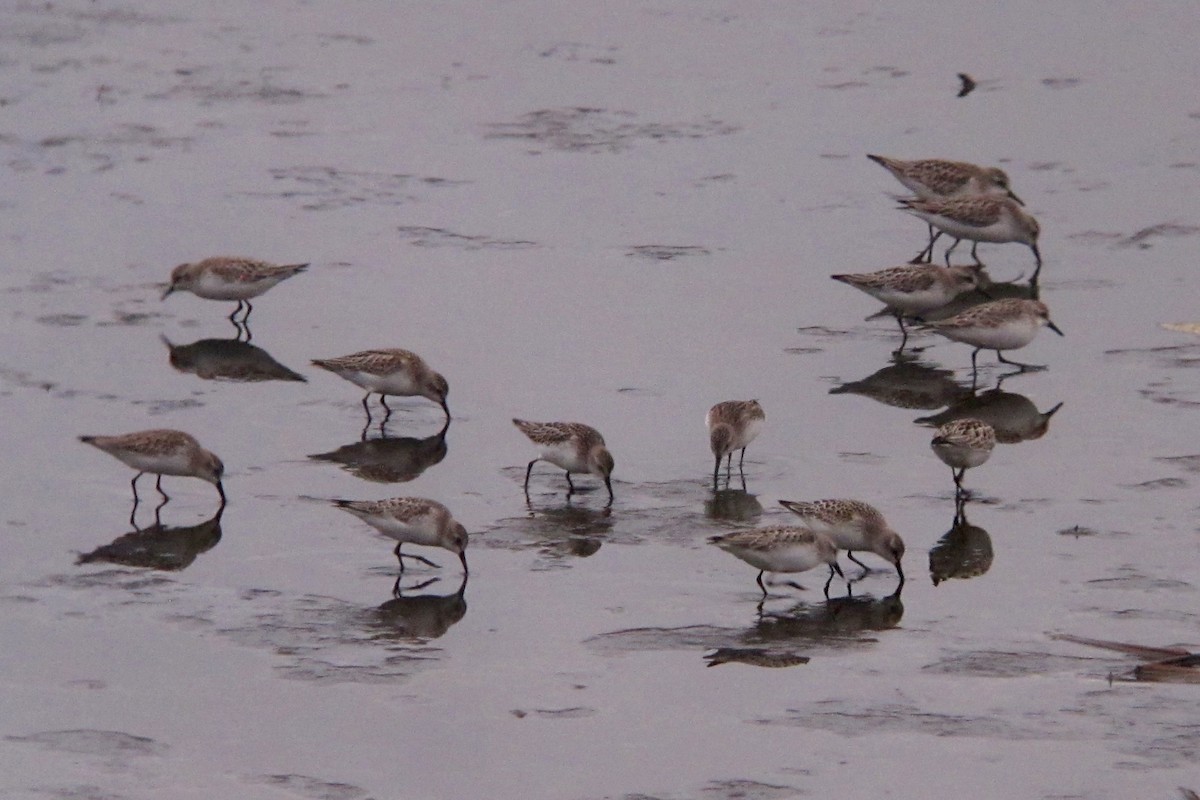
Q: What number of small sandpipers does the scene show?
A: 13